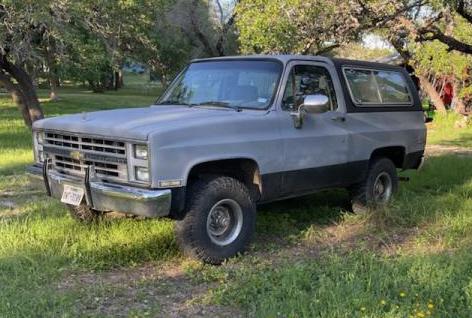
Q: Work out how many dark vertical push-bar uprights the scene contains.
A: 2